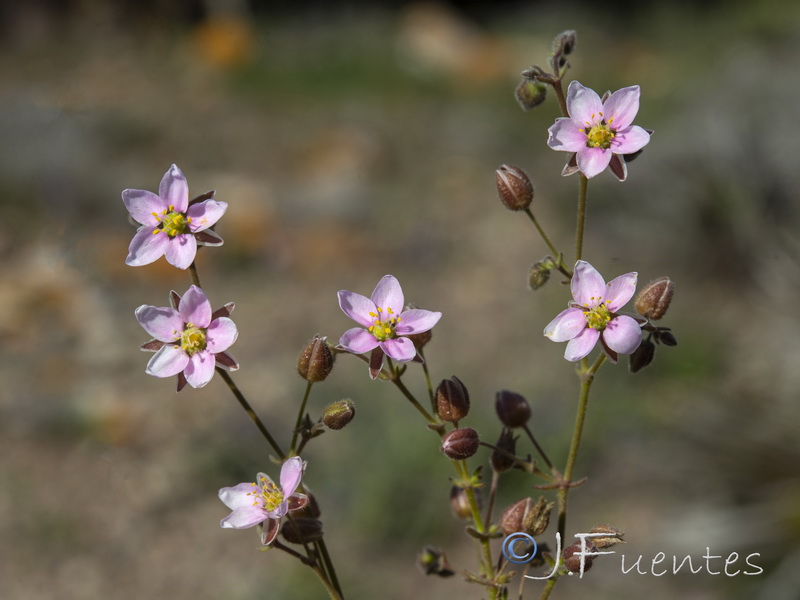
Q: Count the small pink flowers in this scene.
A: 6